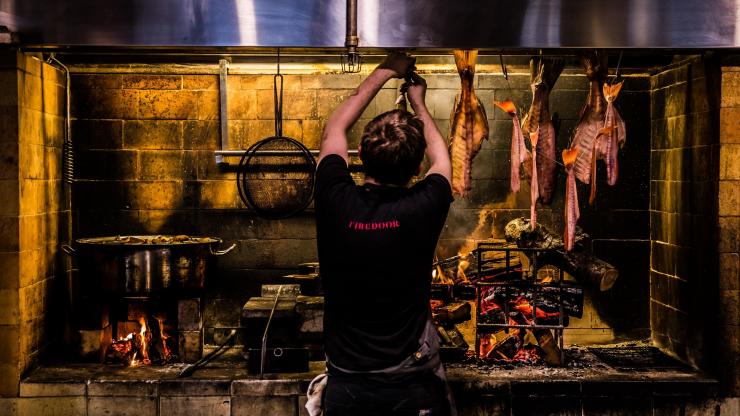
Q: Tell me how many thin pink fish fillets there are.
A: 5